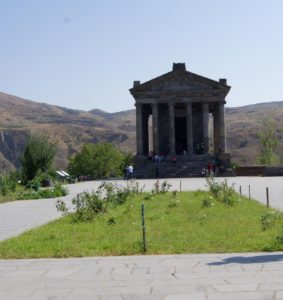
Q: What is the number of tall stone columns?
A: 6